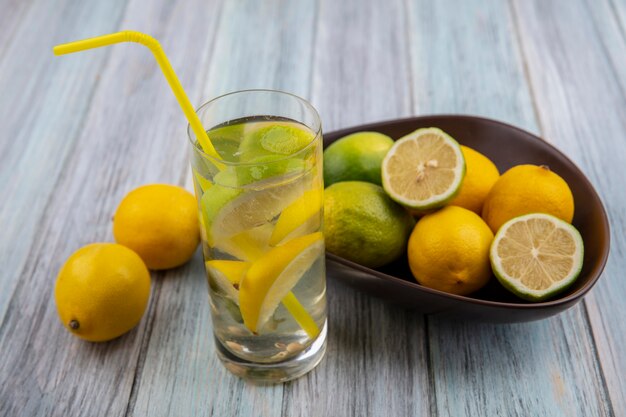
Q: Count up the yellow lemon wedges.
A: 3